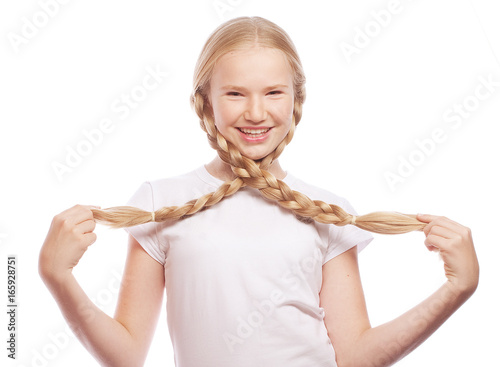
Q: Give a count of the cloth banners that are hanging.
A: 0